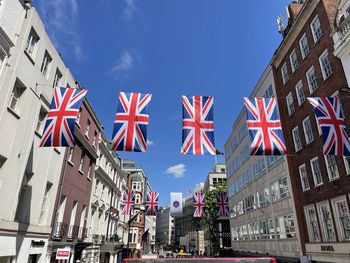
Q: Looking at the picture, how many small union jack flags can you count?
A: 4